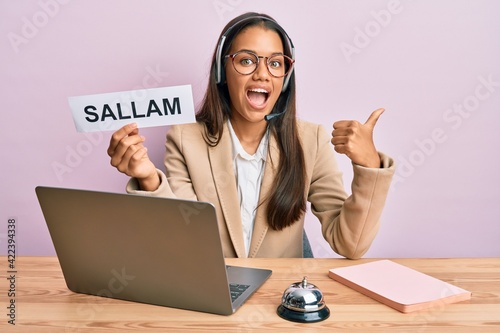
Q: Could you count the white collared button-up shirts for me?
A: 1